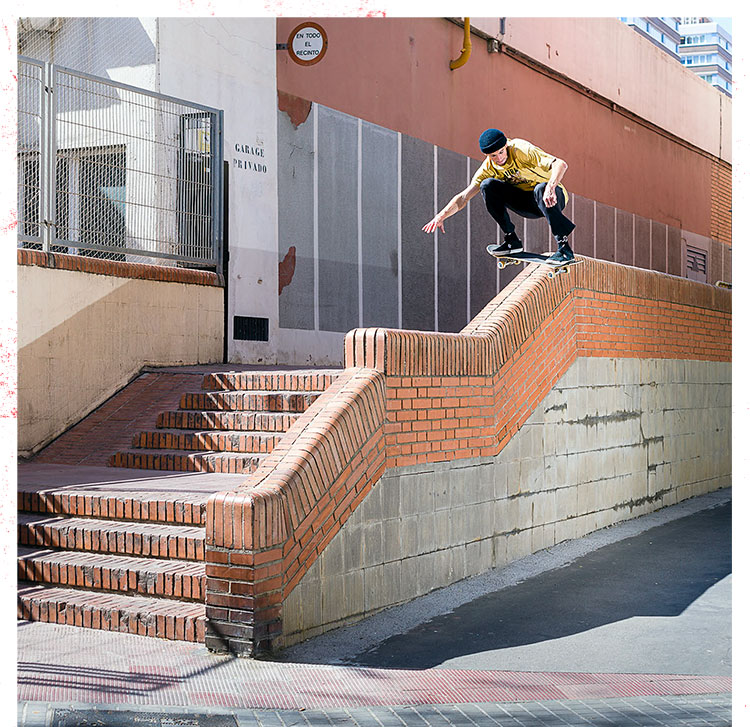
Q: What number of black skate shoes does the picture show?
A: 2